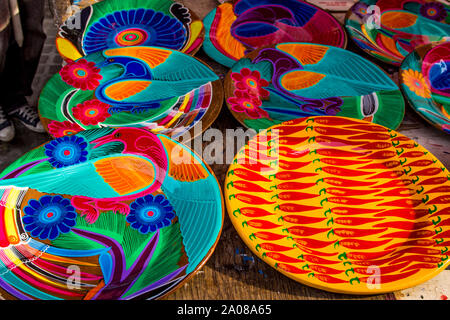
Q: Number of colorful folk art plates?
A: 8